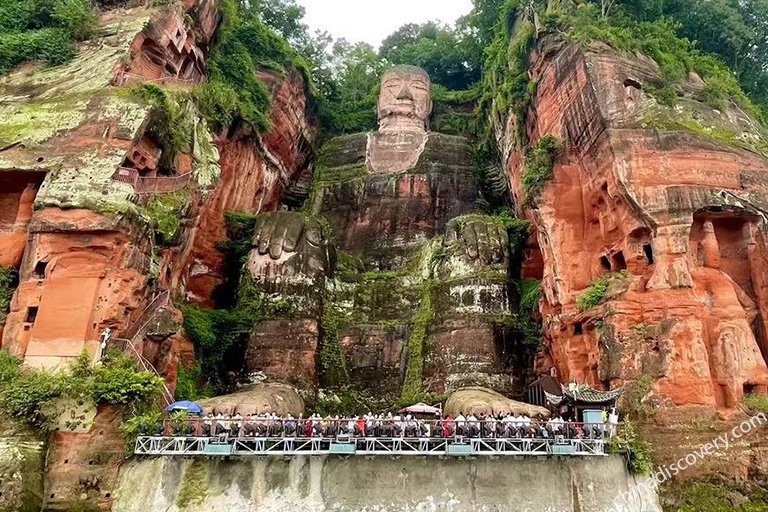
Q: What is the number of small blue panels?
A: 4